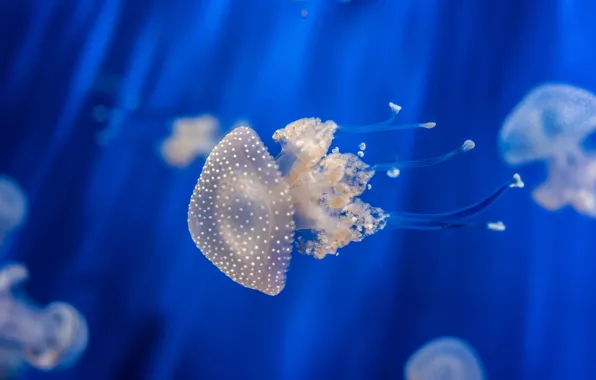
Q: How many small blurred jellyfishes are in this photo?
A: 5